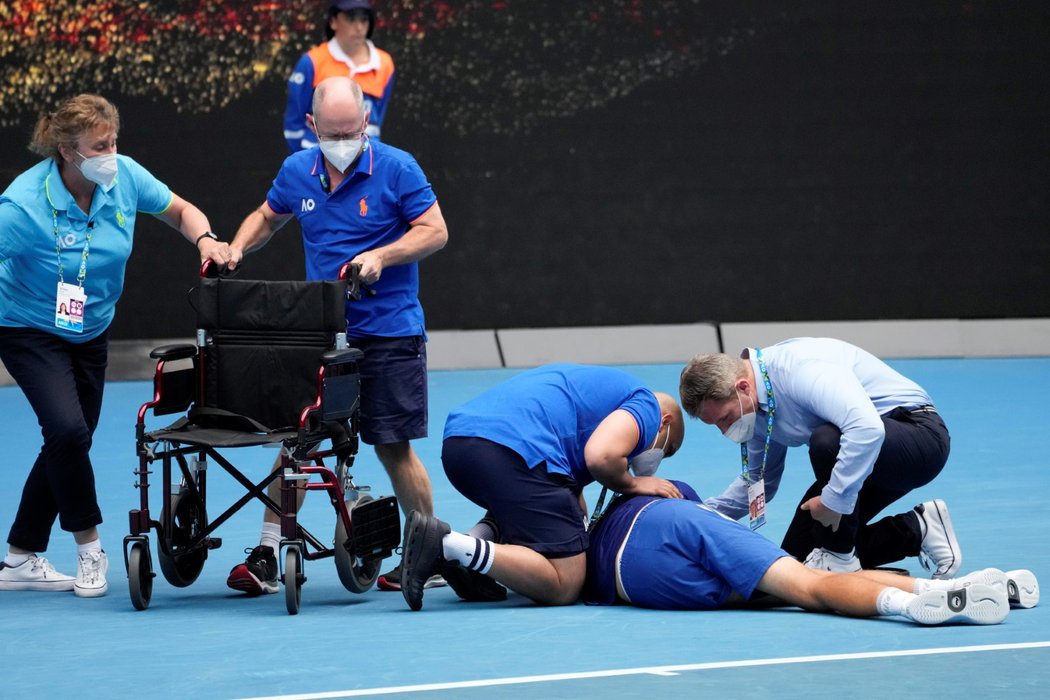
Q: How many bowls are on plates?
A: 0